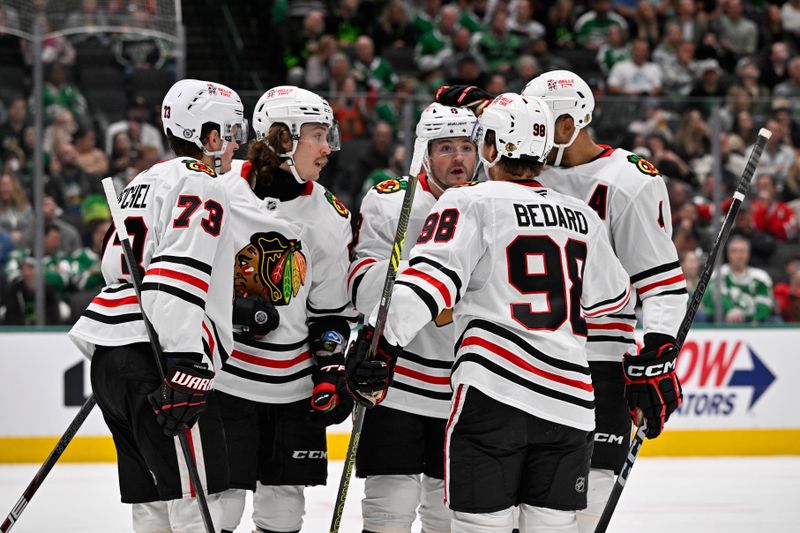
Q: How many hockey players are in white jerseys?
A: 5